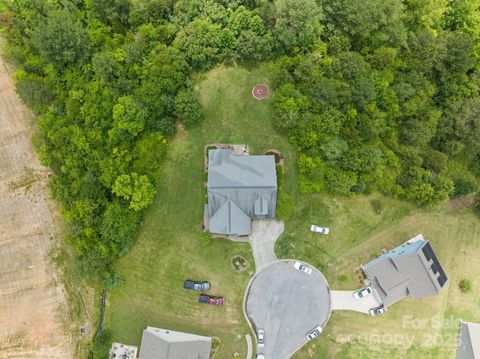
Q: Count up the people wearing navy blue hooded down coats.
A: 0